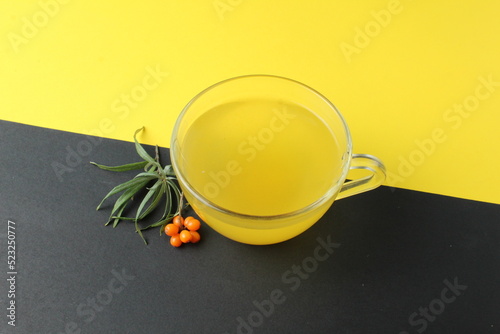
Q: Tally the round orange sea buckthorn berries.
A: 7